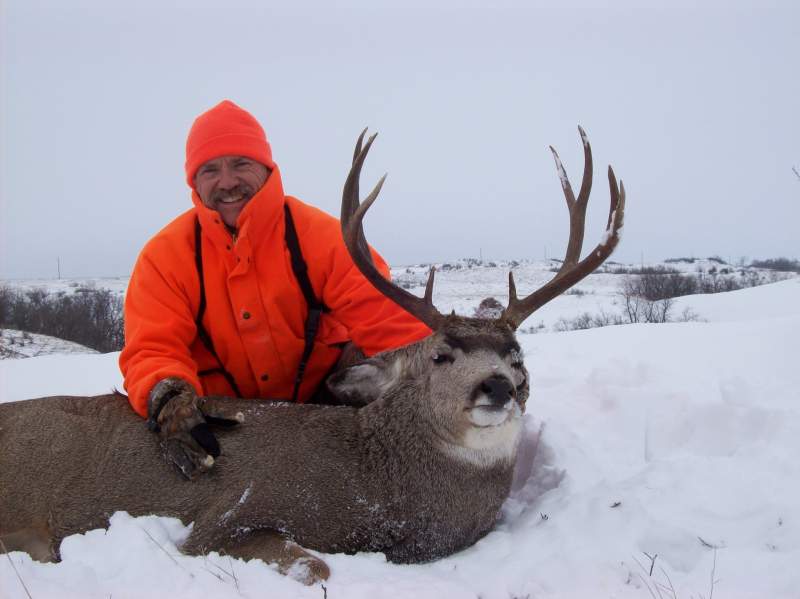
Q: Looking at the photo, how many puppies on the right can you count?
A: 0